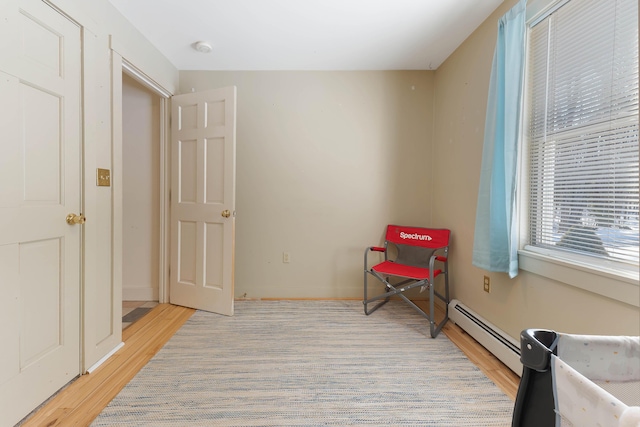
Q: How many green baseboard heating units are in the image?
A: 0